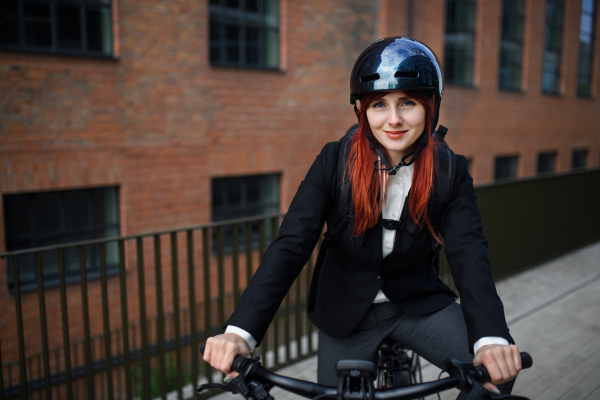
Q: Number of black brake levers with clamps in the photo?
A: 2